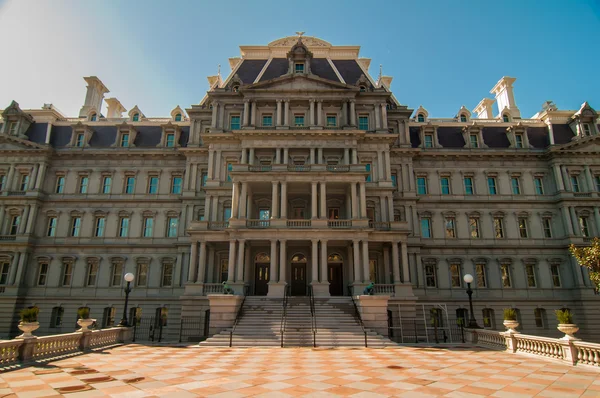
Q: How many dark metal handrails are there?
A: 4